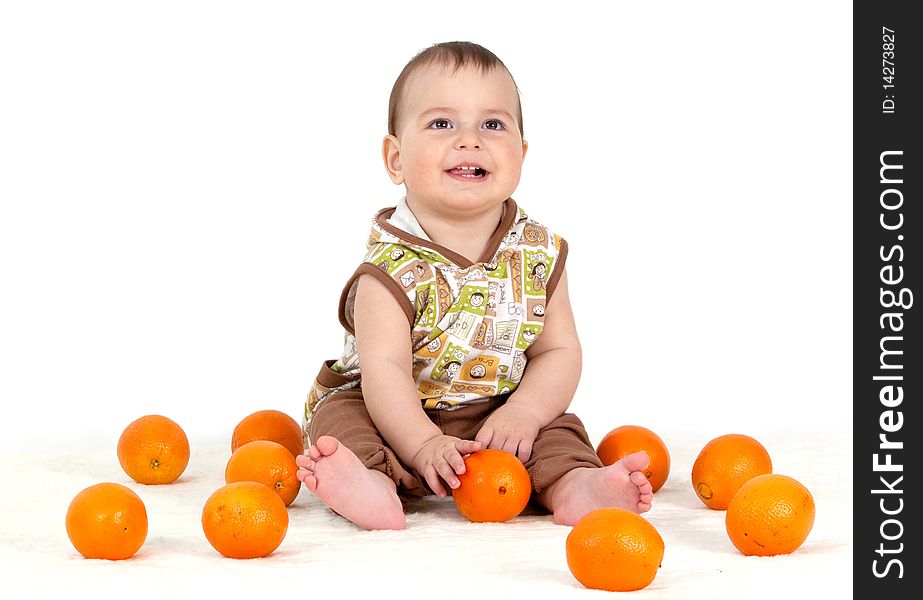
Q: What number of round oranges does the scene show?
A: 10